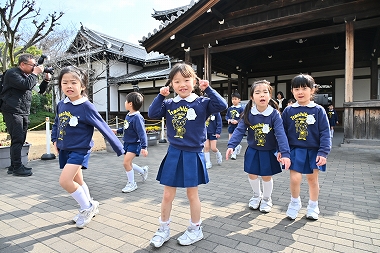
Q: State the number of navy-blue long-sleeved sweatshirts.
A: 8